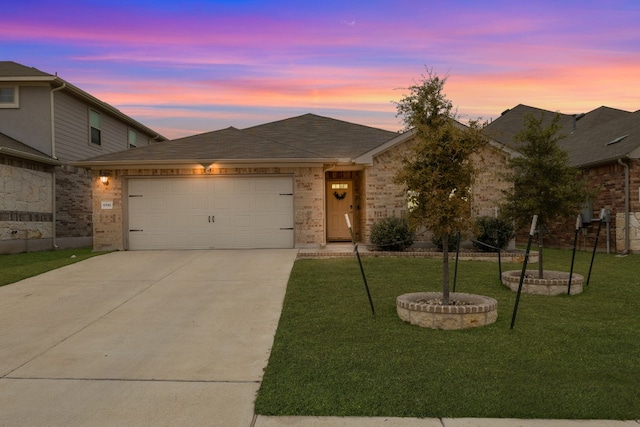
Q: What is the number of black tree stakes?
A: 6